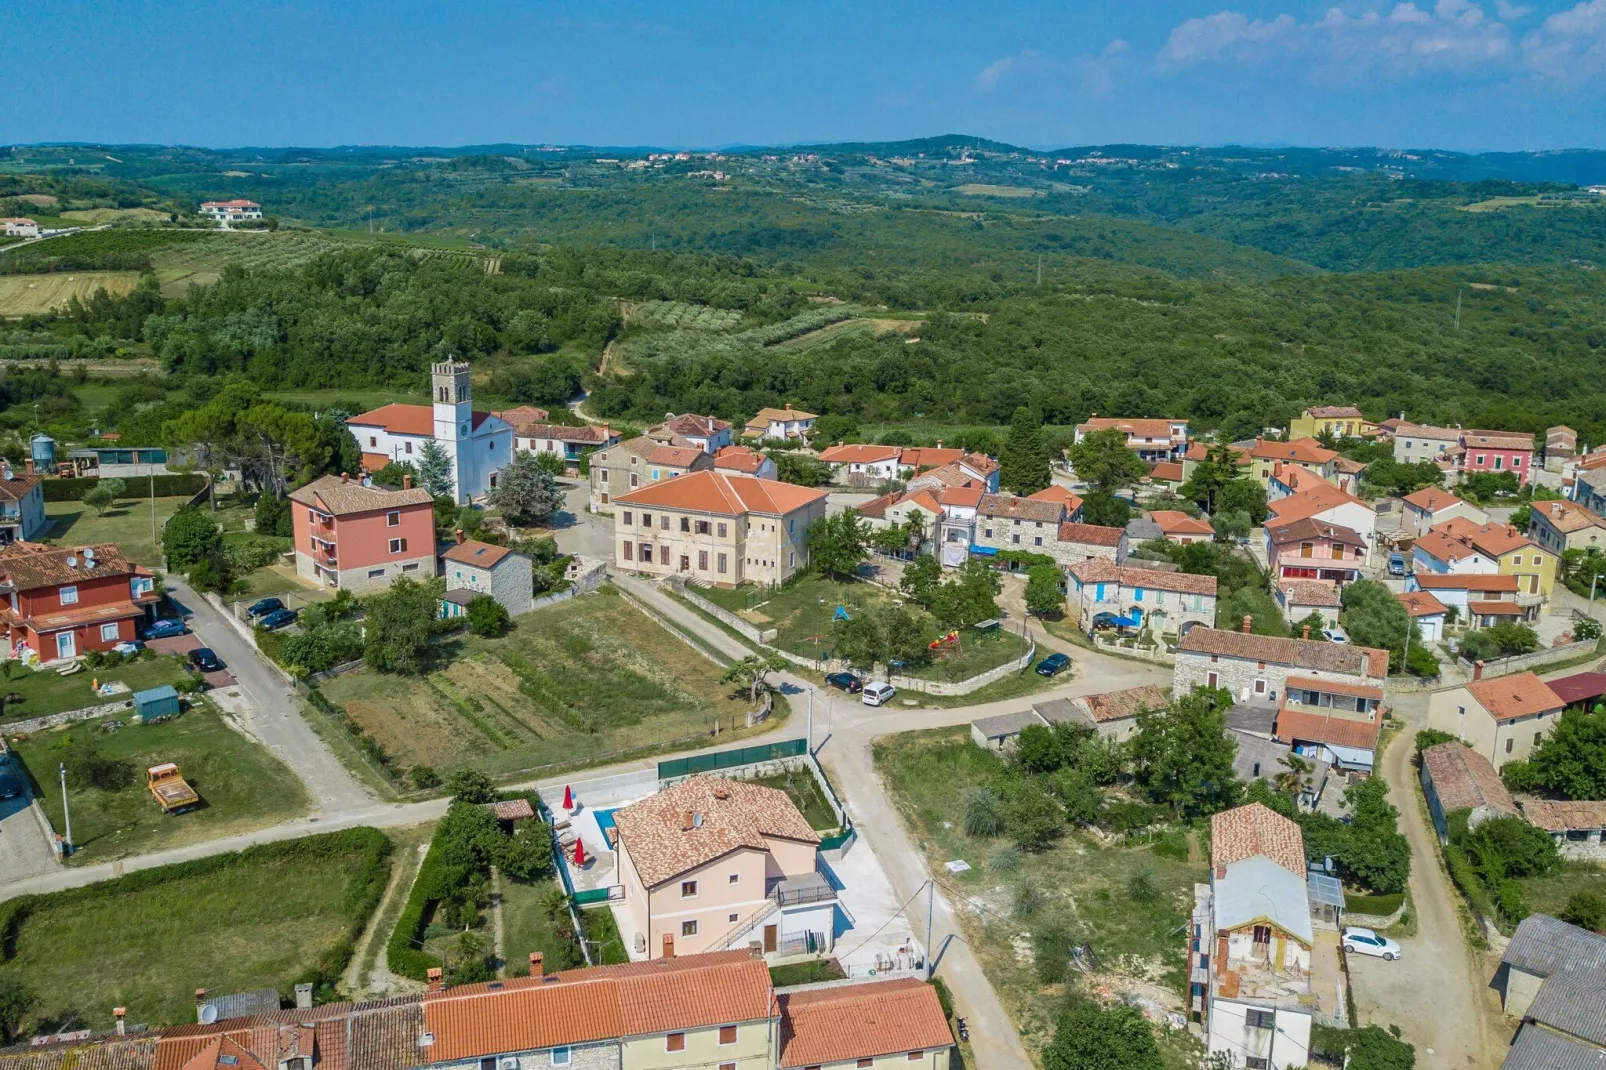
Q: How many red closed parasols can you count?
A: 2